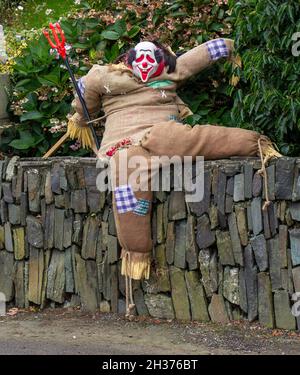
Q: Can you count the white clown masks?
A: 1